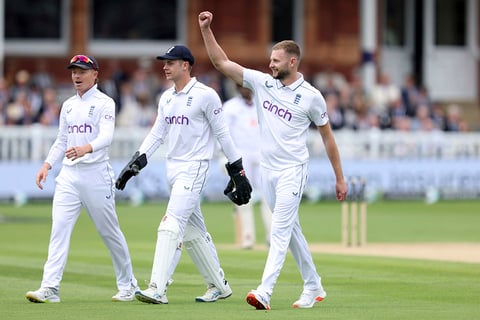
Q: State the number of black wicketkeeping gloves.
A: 2